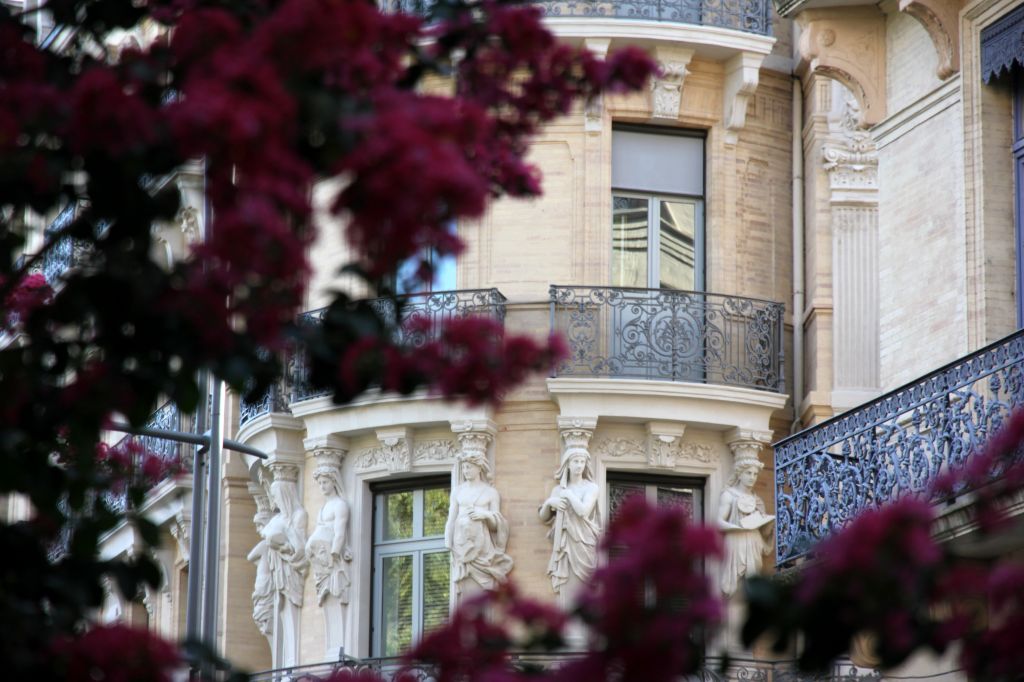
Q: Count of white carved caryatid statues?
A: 6